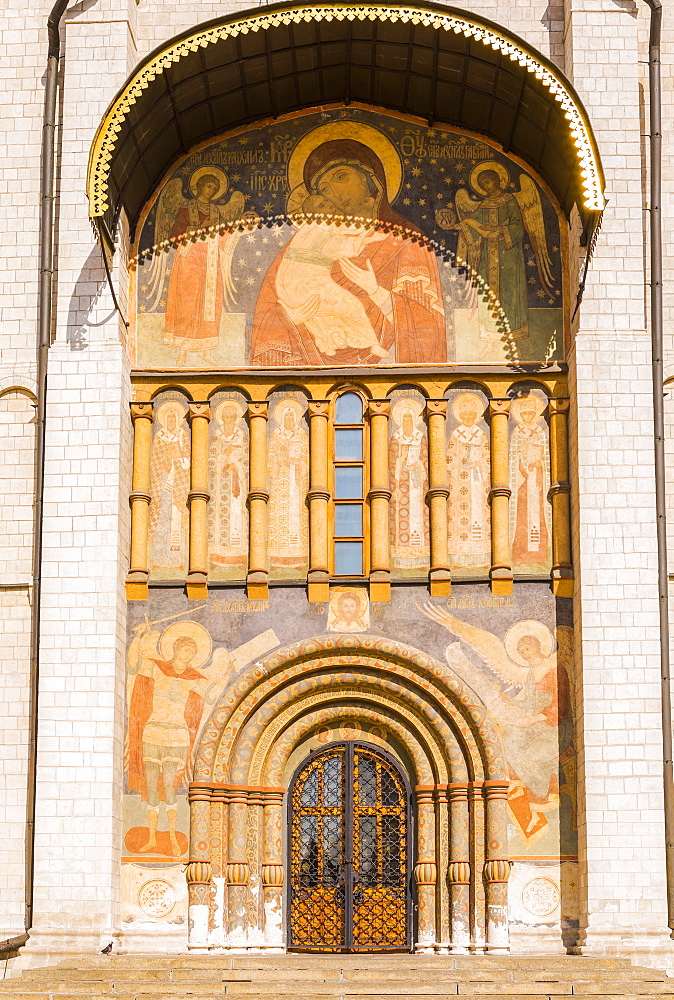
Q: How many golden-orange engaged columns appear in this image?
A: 8